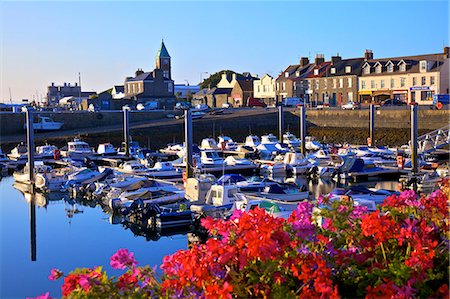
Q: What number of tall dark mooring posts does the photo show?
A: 7